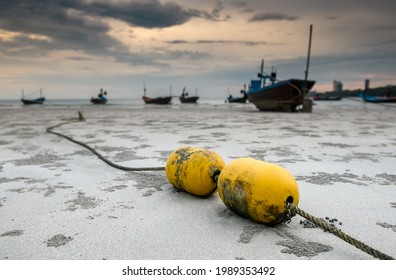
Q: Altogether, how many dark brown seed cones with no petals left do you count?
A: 0